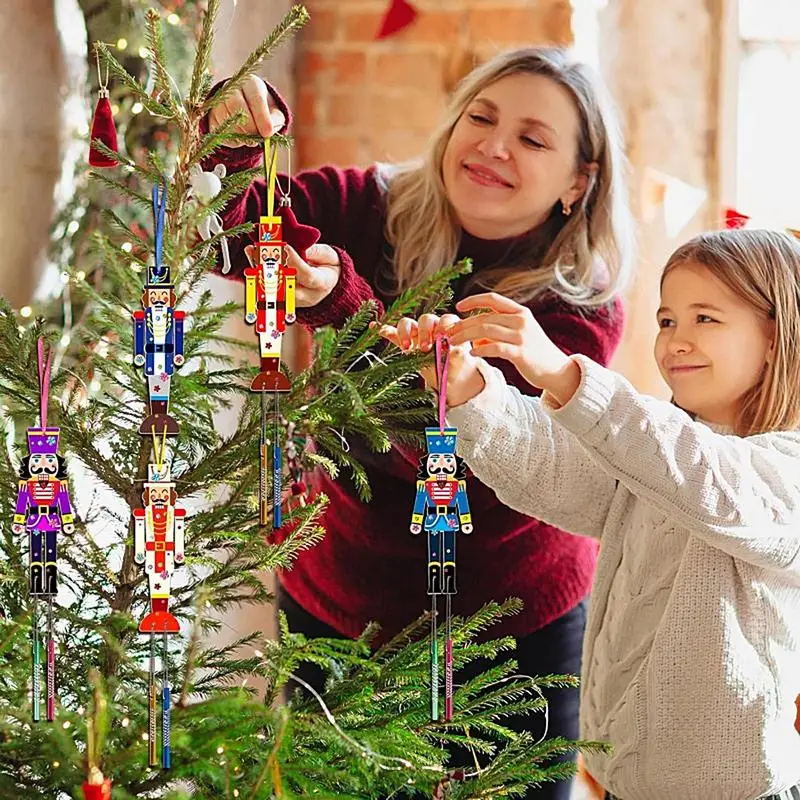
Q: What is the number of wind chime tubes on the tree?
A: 8